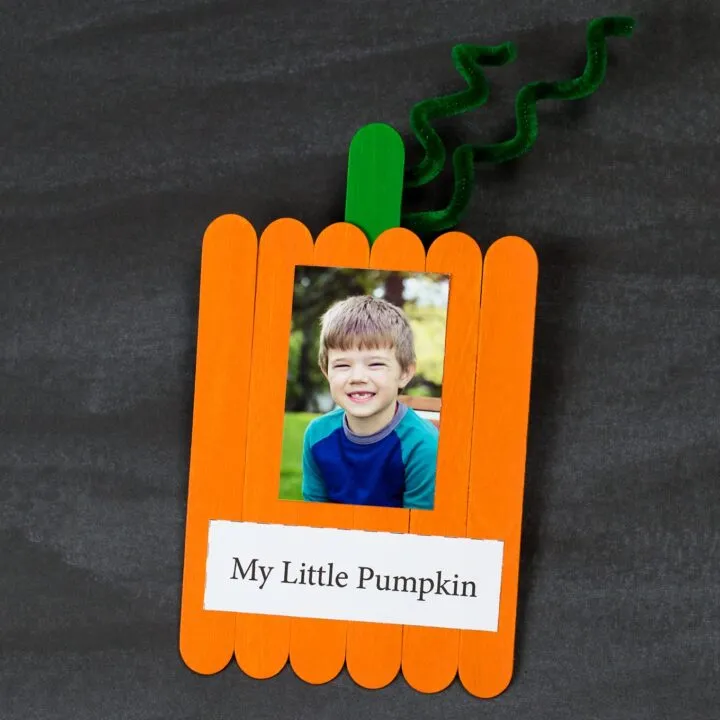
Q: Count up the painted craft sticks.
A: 7